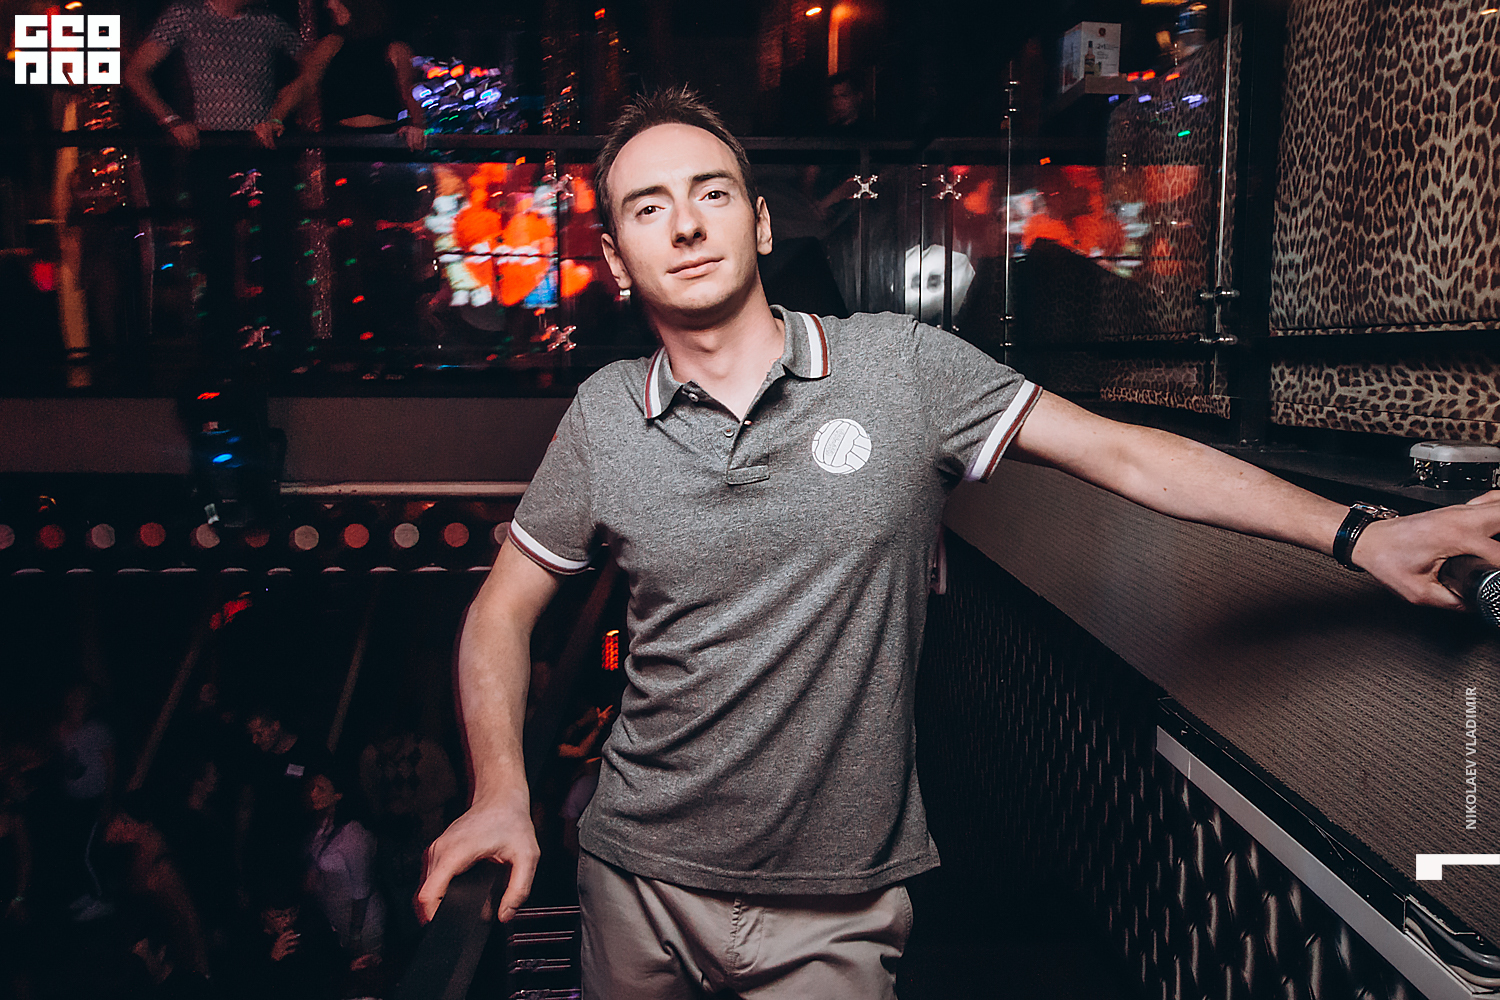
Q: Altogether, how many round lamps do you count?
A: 11